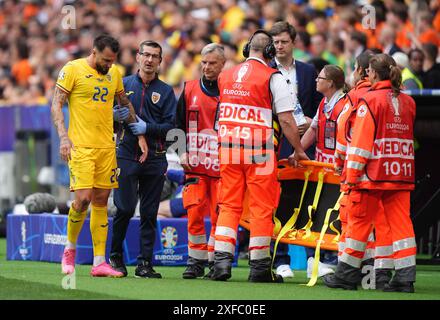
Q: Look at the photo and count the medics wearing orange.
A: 5